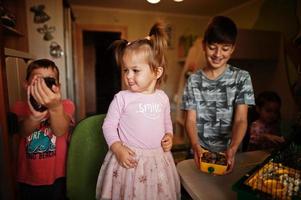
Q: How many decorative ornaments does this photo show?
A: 3